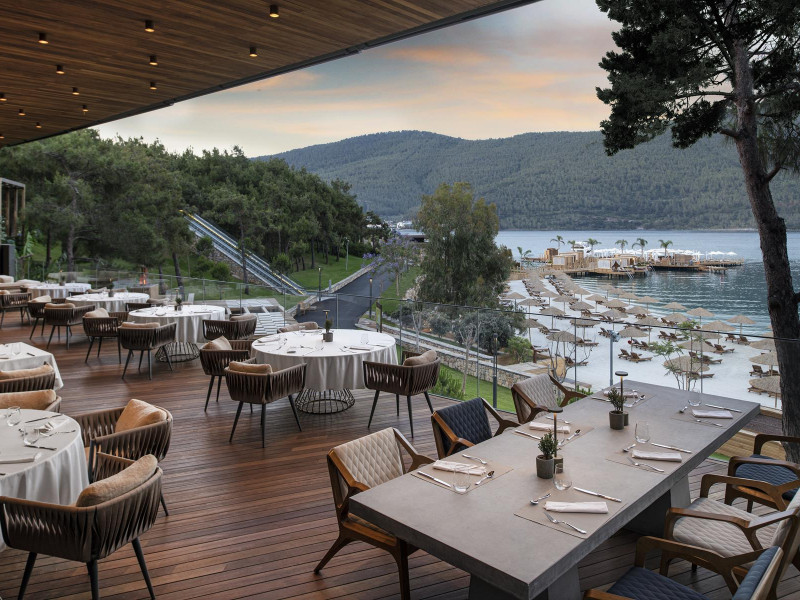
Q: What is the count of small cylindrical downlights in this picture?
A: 13